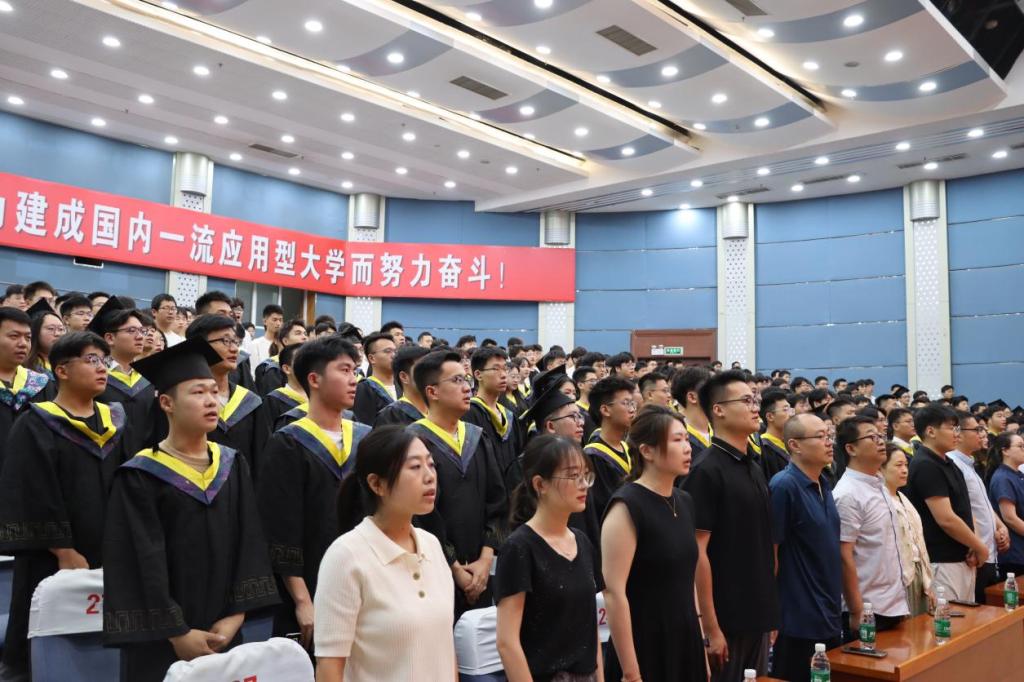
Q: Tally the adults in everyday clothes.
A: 10